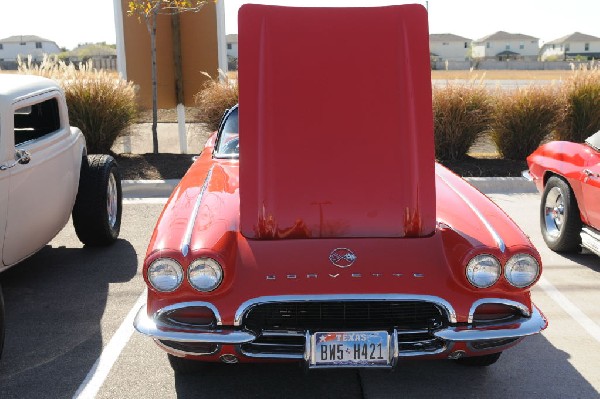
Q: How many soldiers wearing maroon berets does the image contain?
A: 0